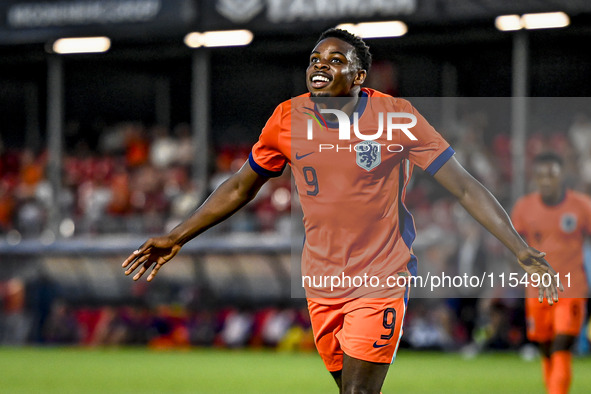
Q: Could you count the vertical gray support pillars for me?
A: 3